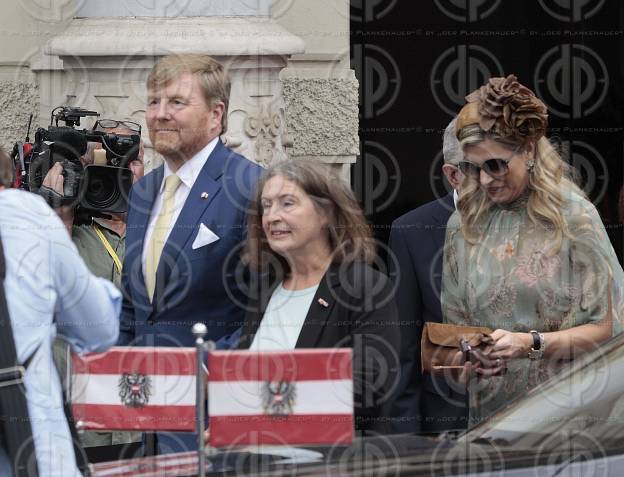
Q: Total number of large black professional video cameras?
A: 1